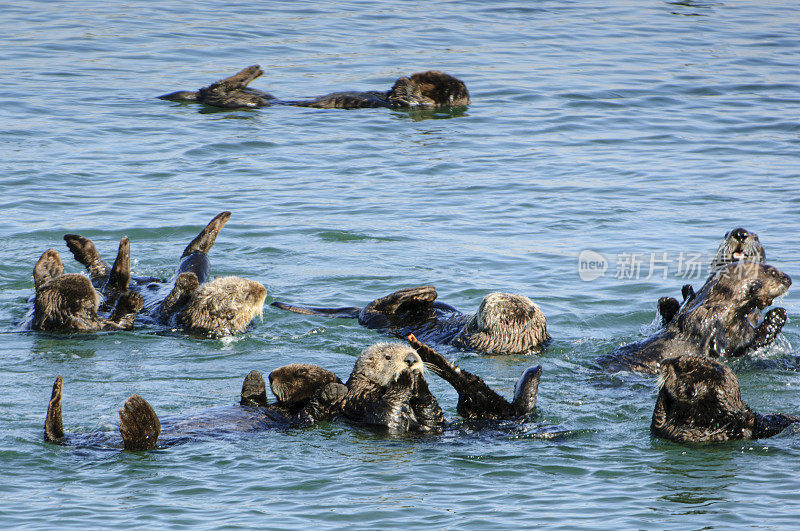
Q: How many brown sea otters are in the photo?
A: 9